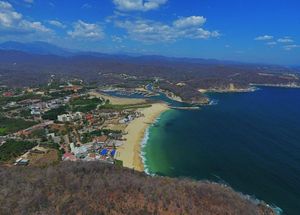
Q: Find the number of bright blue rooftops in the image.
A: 2